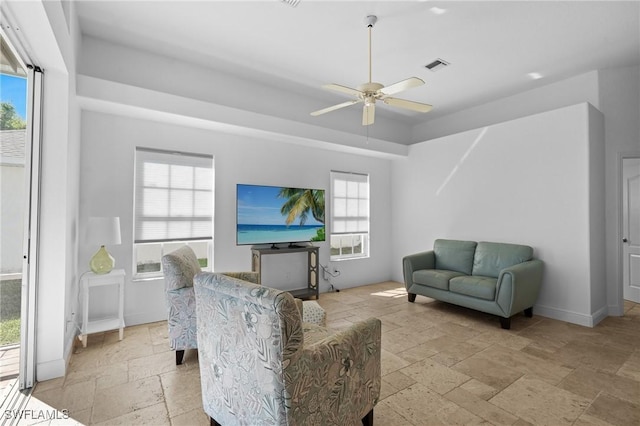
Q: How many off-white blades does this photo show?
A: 5